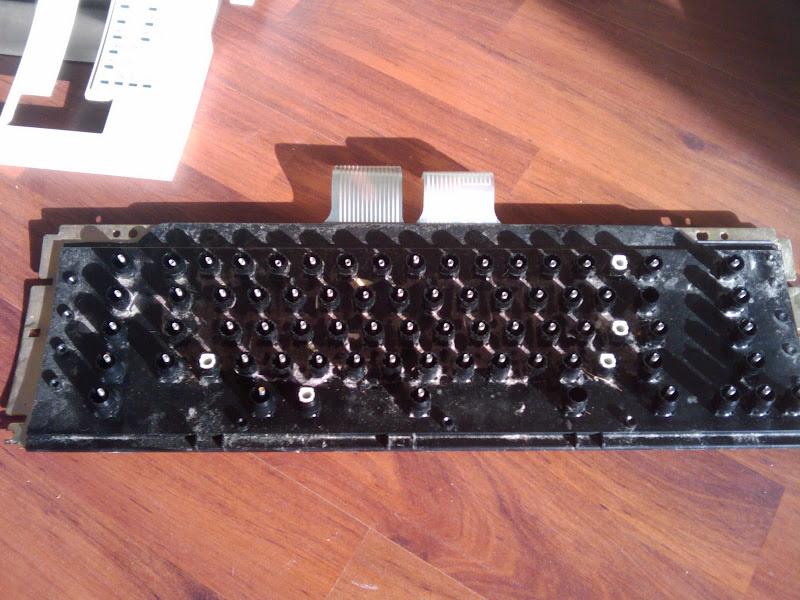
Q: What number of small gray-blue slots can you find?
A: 12